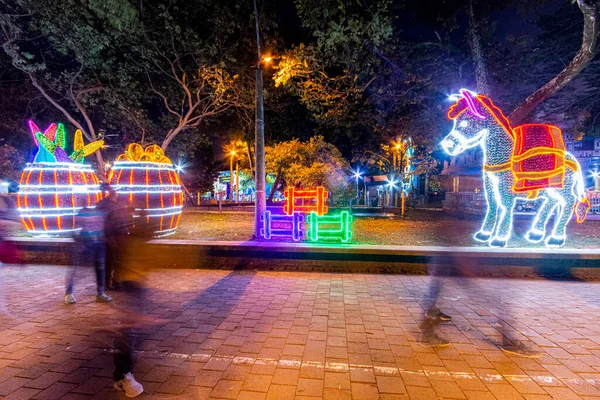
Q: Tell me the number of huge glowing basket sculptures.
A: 2